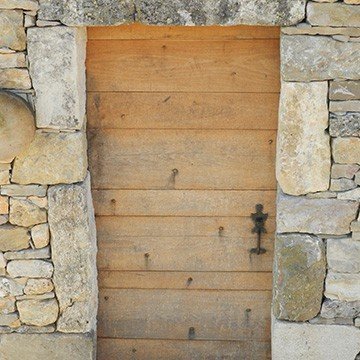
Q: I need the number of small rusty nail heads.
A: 13